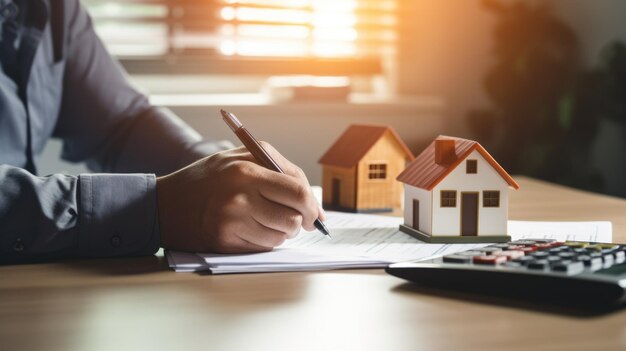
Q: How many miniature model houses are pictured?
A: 2